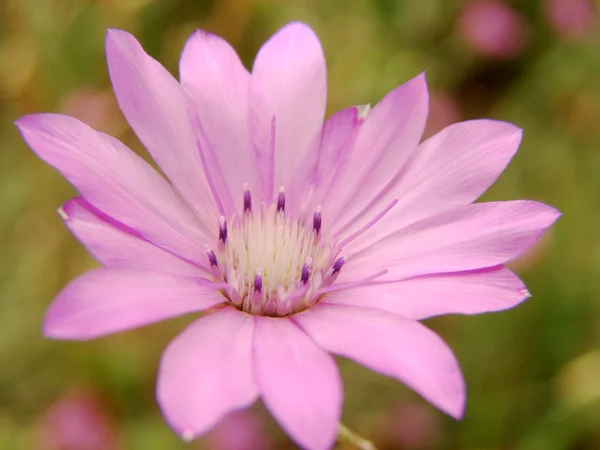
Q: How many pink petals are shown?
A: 14